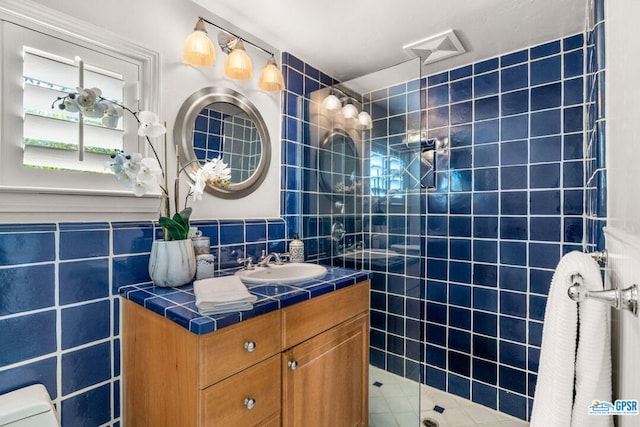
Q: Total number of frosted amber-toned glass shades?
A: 3